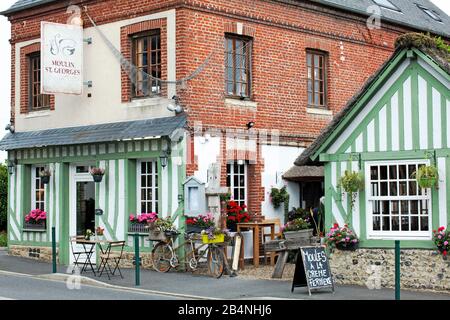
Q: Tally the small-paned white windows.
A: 4